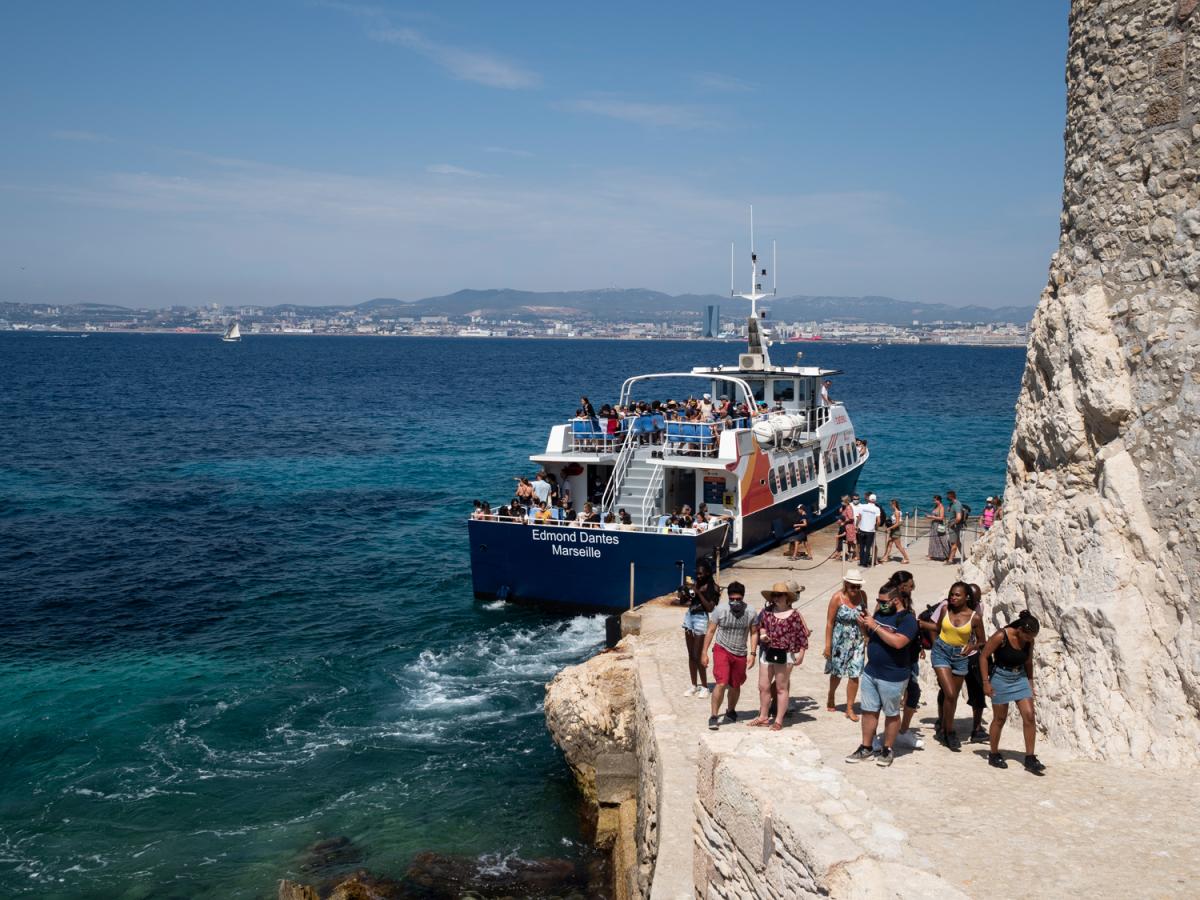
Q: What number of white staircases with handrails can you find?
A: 1